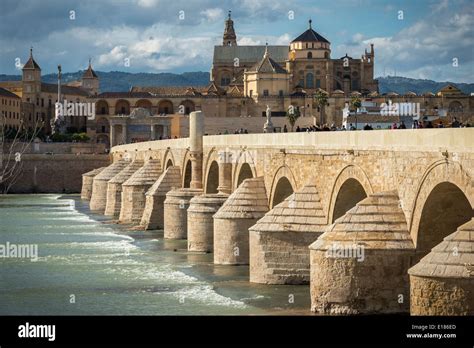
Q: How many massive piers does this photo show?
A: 11